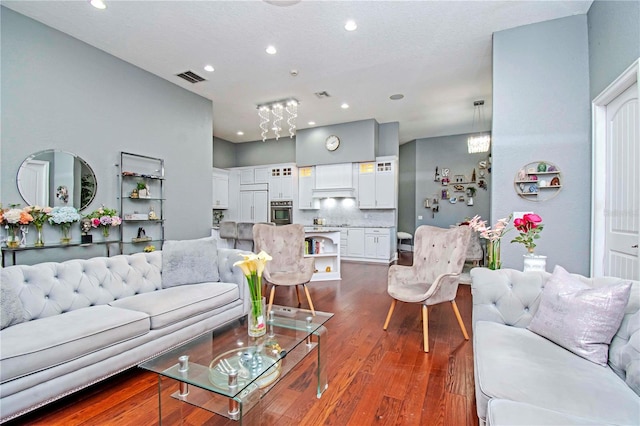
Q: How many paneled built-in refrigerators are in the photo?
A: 1